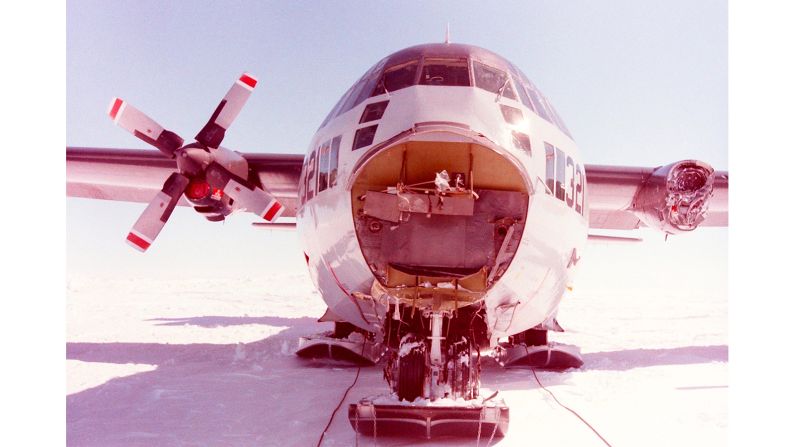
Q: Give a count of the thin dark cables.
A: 2